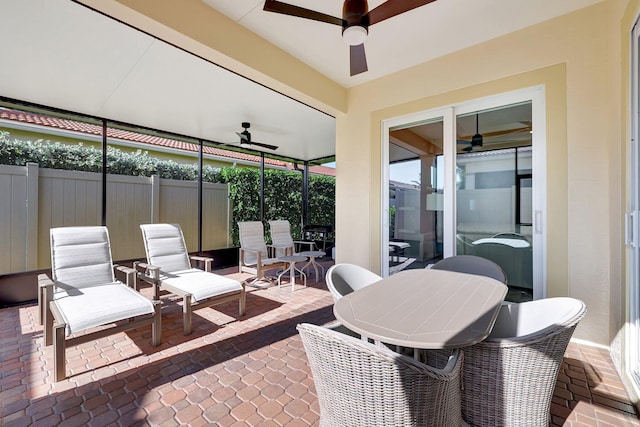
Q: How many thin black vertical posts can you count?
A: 4